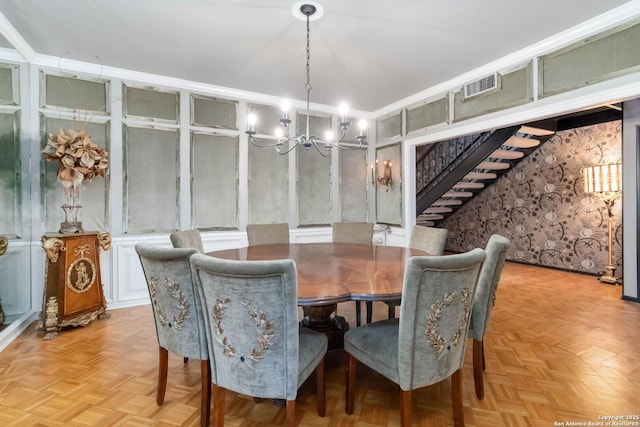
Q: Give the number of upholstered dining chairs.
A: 8